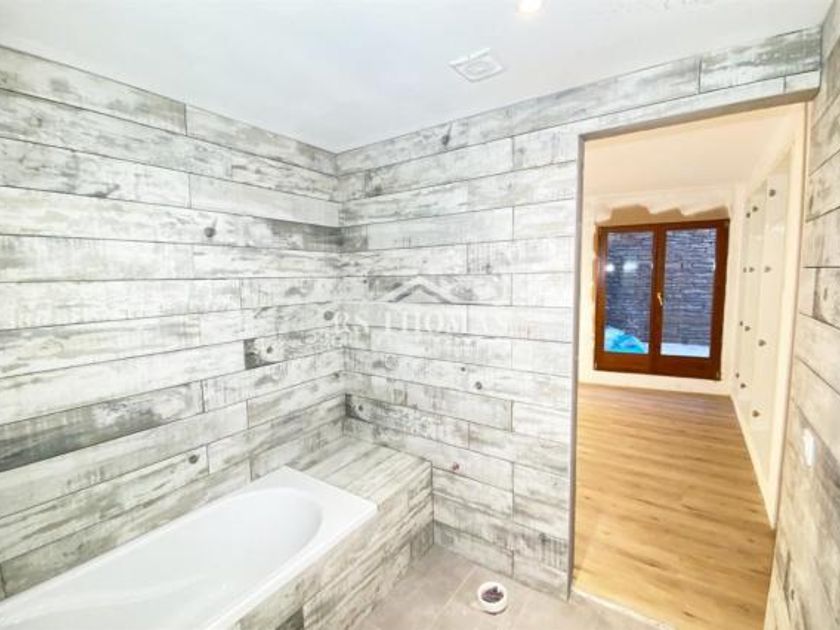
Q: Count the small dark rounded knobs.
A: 12